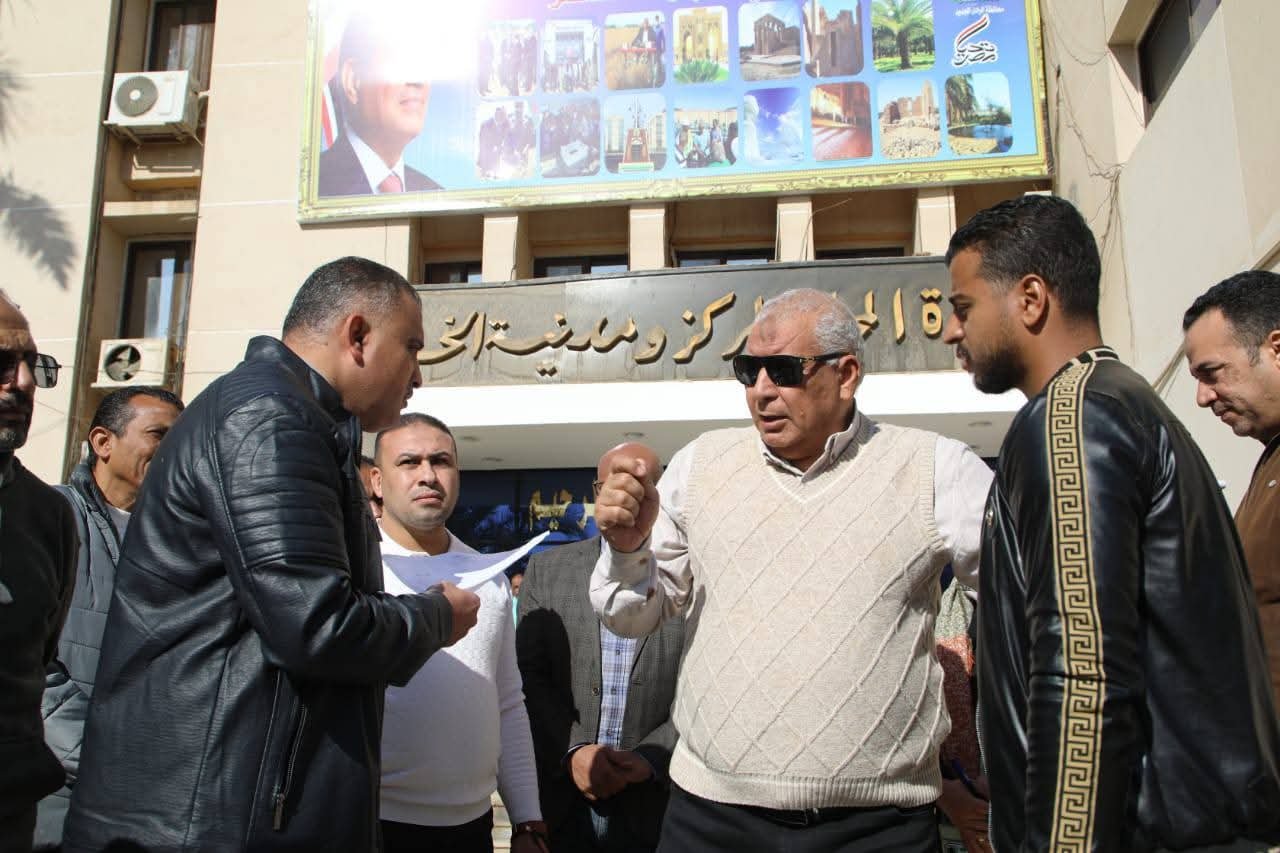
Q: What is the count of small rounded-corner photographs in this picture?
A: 15